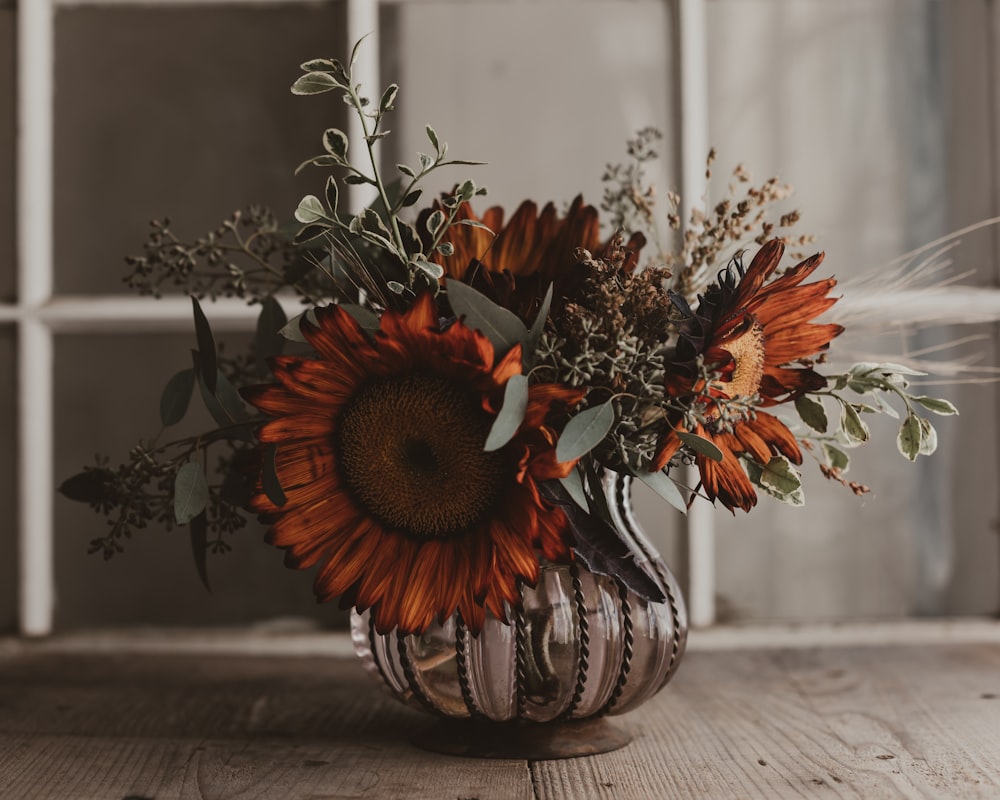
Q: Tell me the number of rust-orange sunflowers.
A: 3